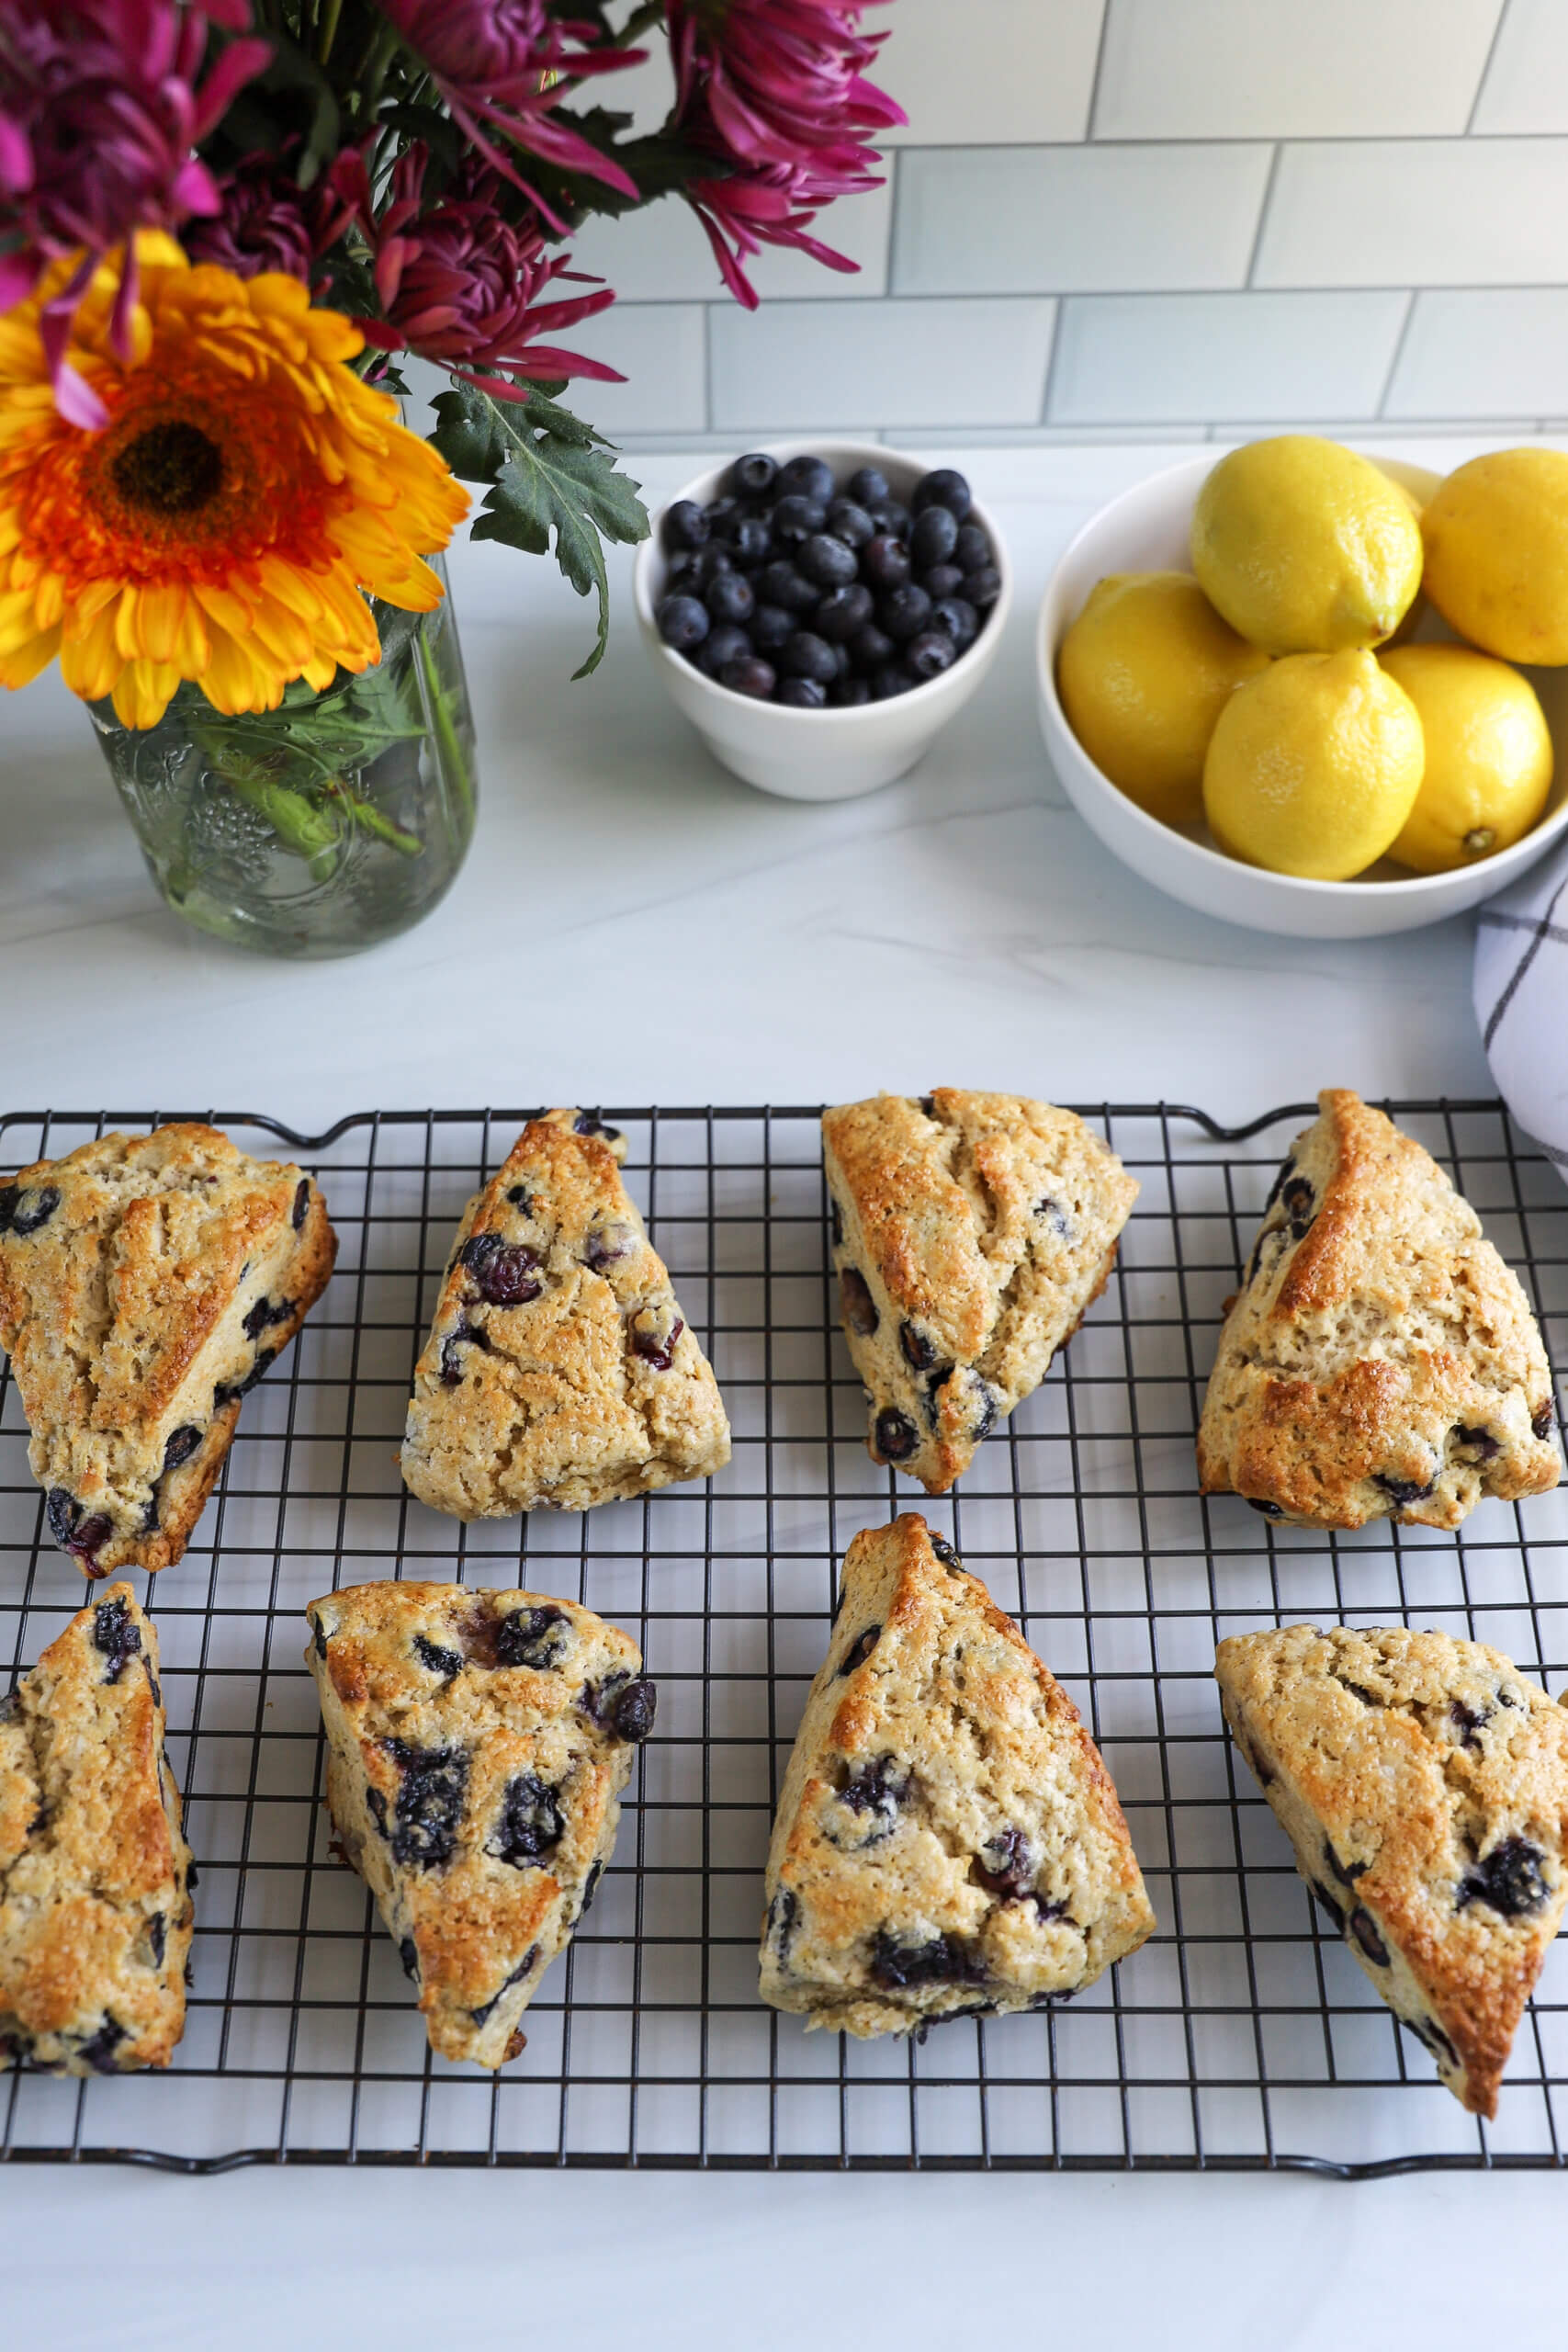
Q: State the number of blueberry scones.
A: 8